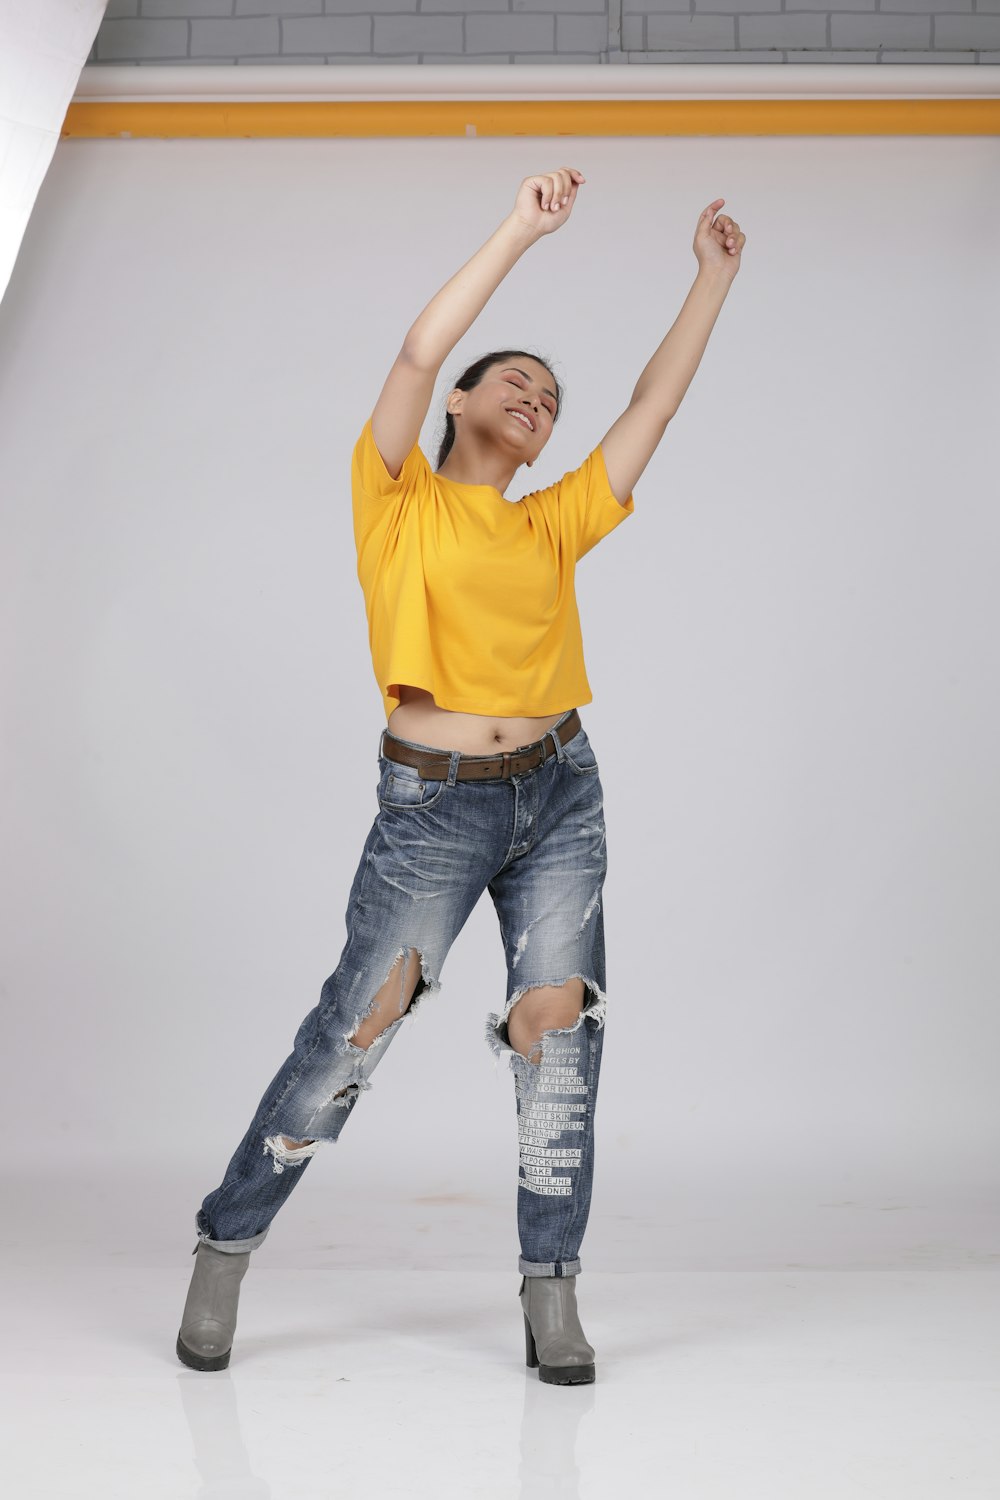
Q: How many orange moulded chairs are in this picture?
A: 0